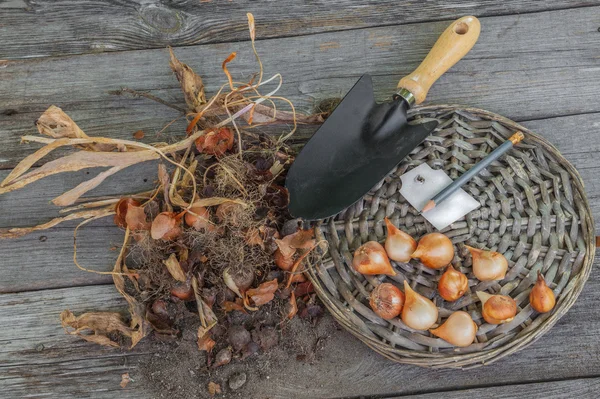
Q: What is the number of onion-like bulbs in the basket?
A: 10